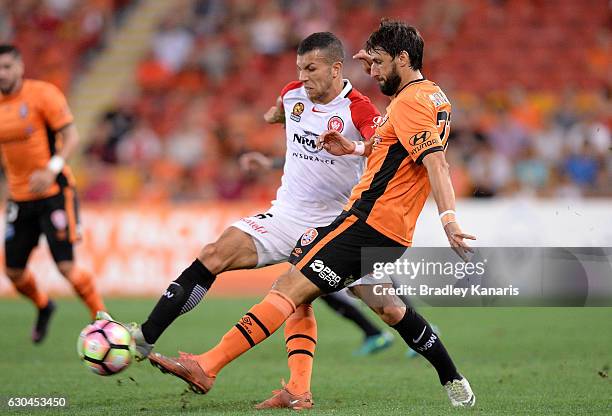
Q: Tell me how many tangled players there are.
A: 2